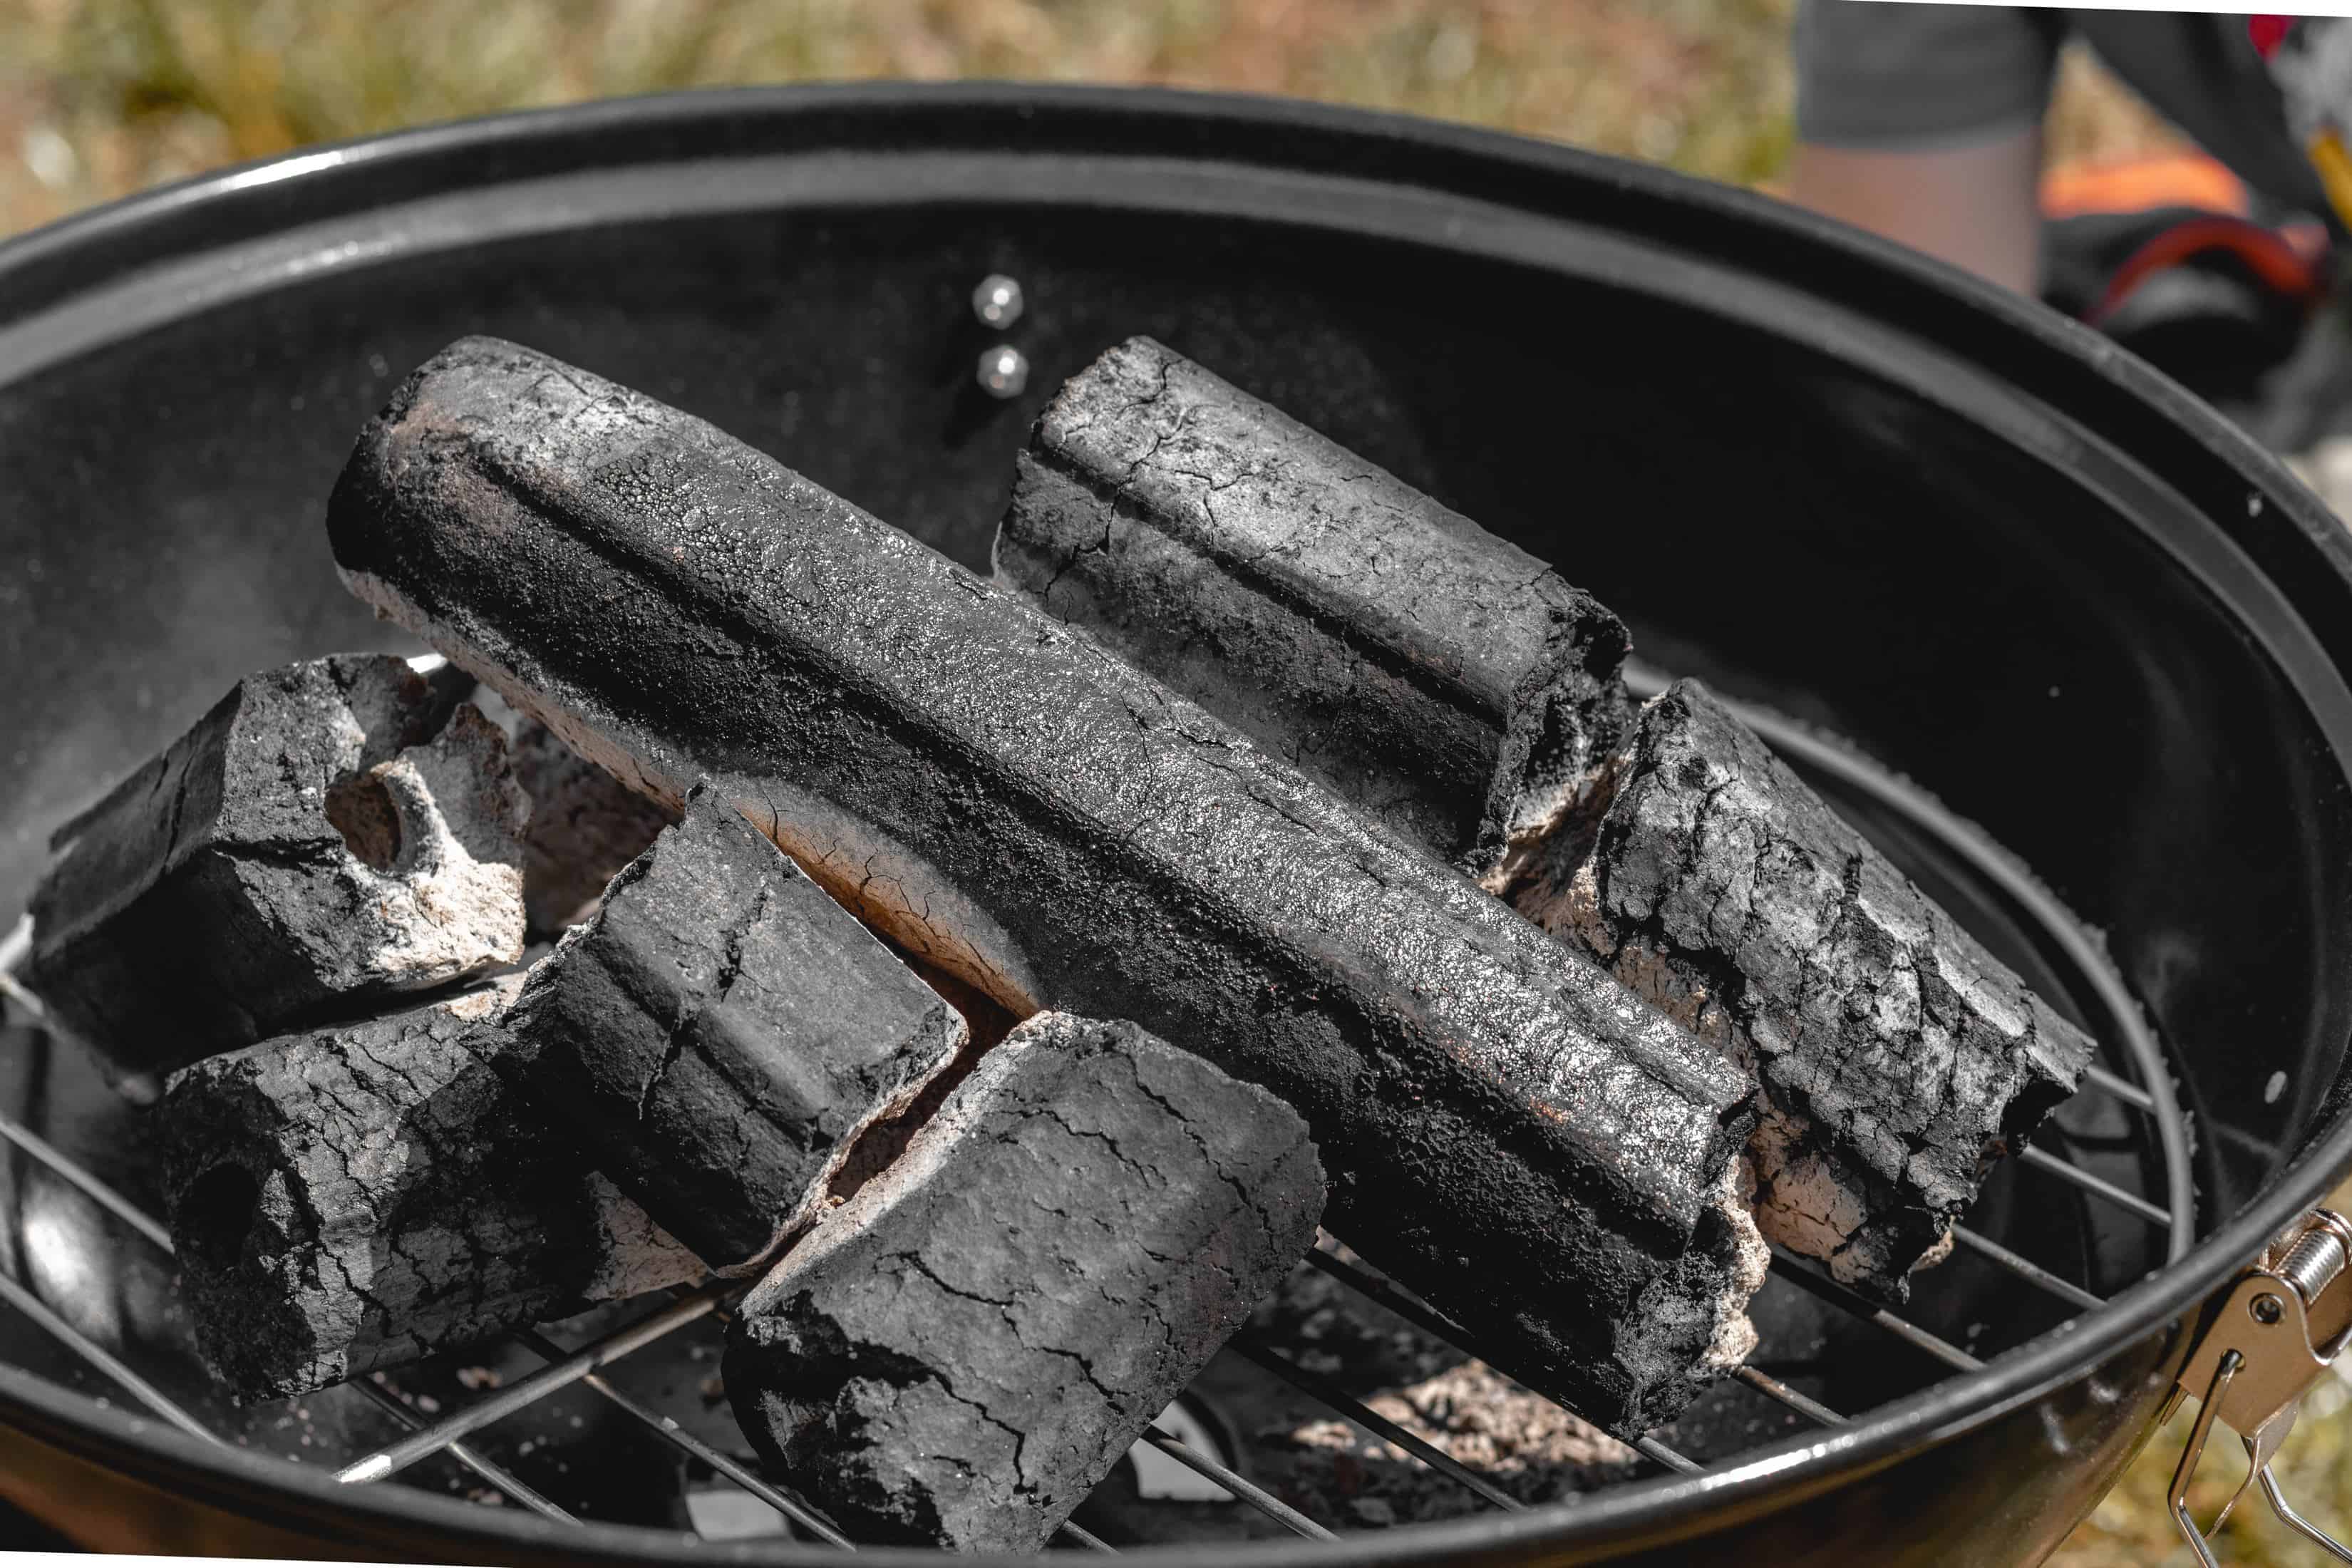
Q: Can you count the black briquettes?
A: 7